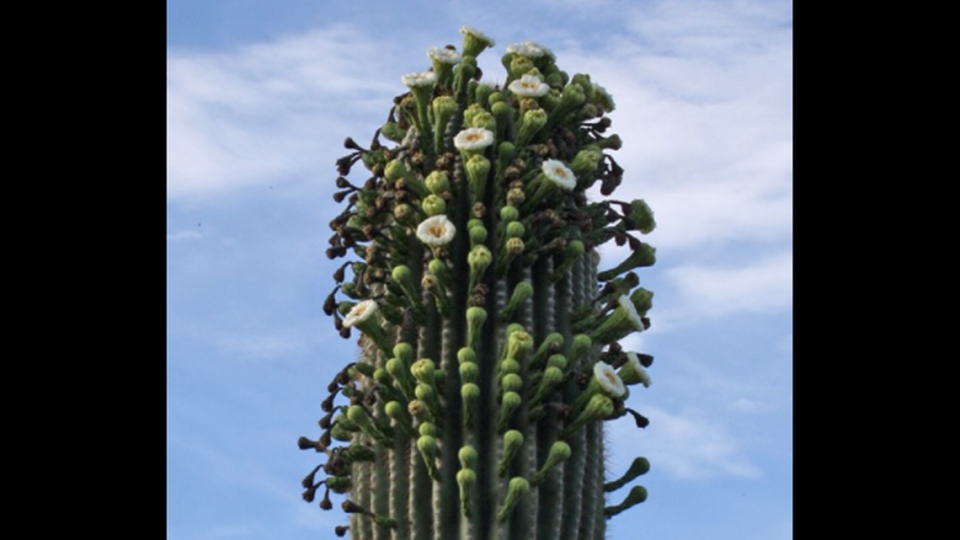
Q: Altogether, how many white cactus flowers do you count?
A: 12